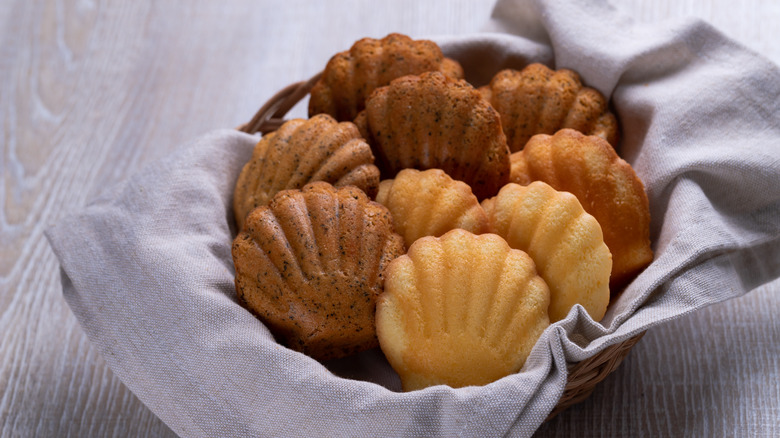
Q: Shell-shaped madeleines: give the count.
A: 9